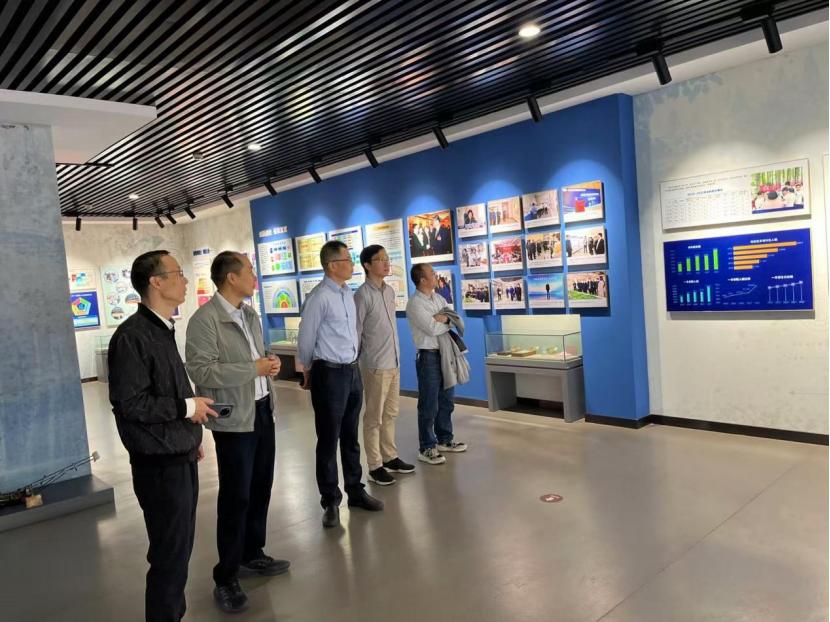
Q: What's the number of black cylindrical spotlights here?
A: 13